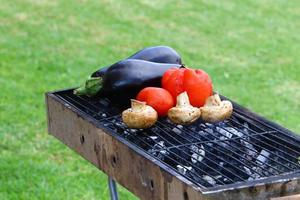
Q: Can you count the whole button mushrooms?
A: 3